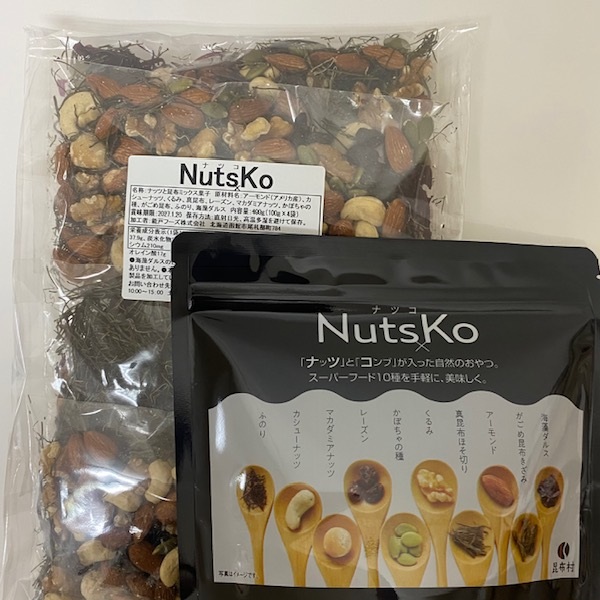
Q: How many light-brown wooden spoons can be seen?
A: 10